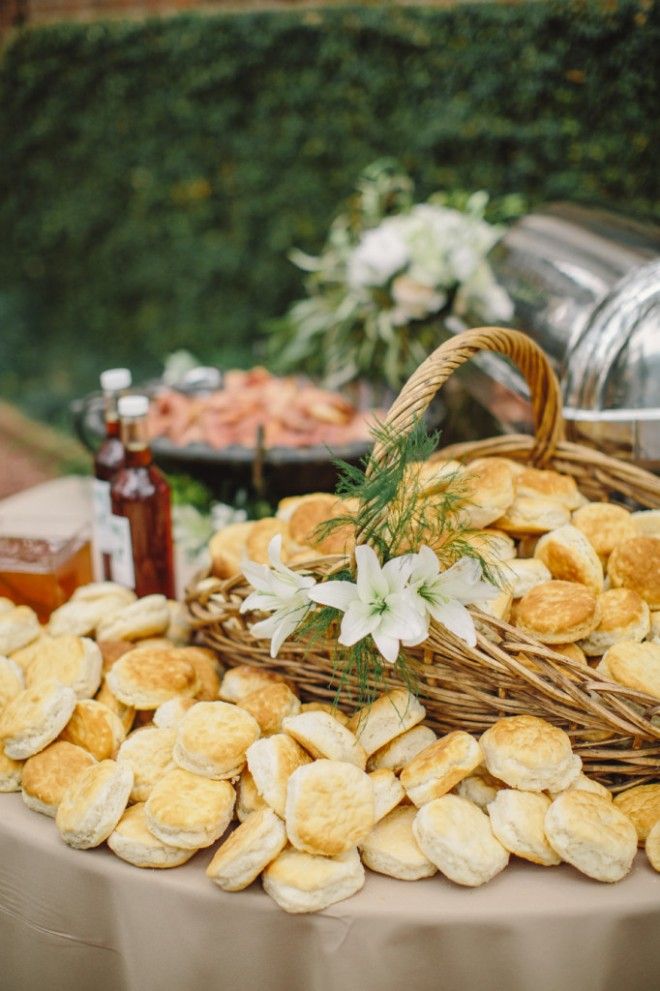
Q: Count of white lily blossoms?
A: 3